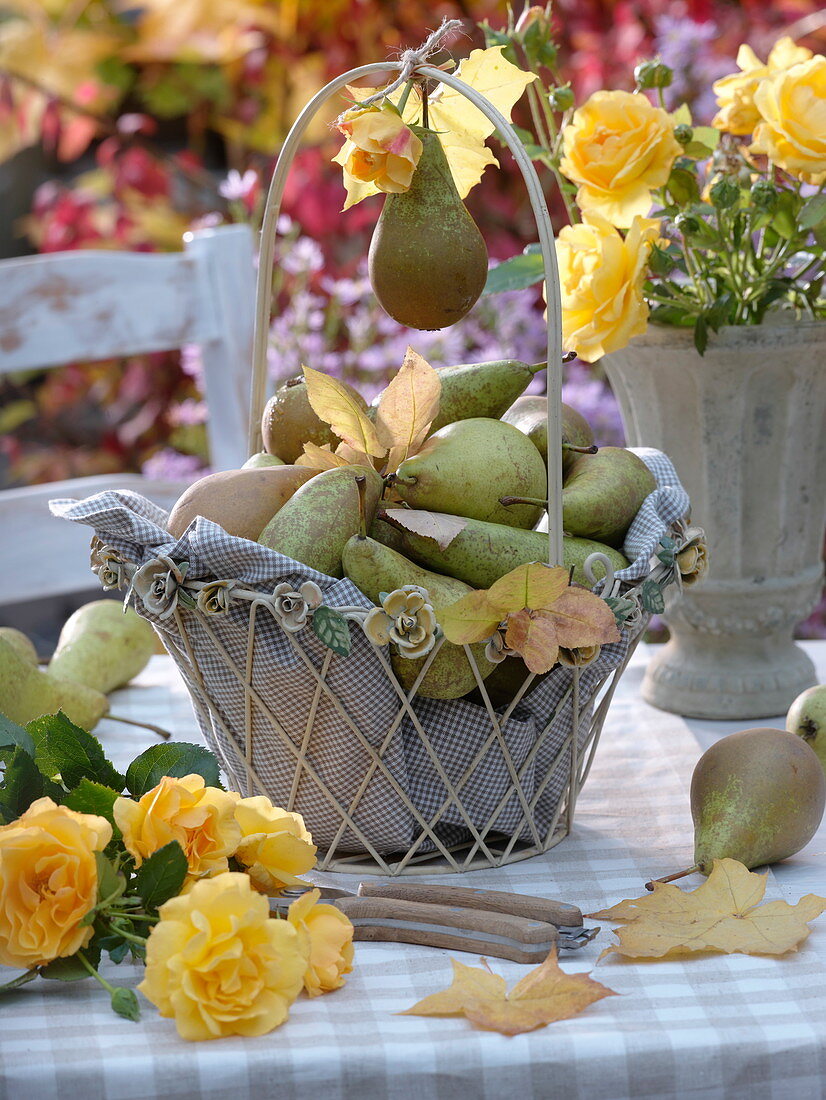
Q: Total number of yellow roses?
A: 10